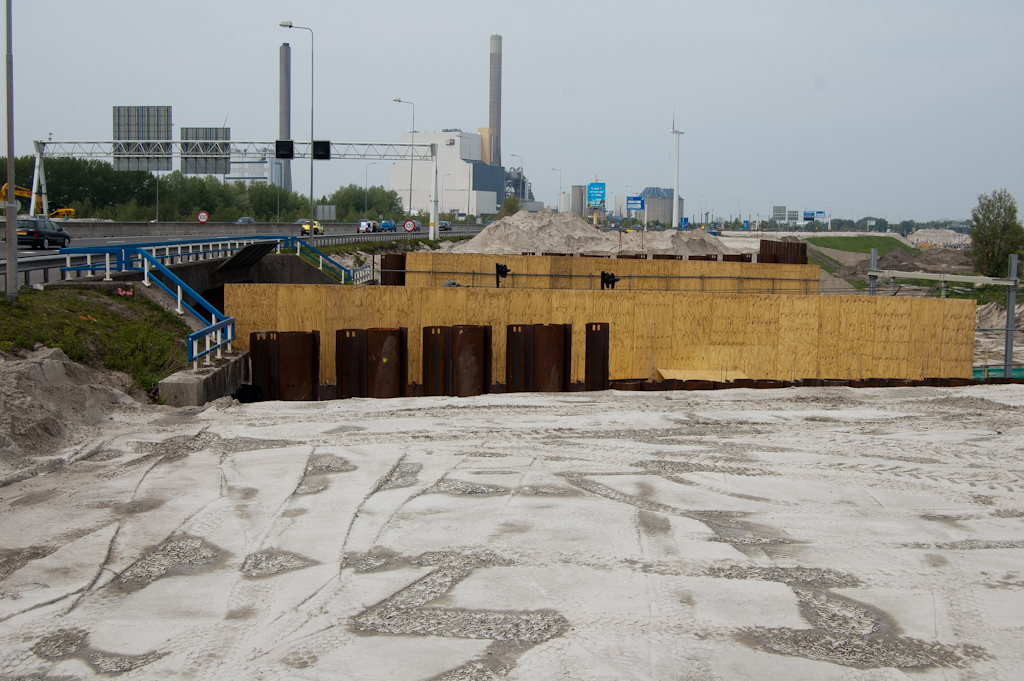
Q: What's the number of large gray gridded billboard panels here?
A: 2